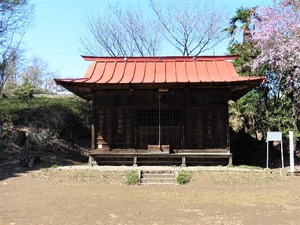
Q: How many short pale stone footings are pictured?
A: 4